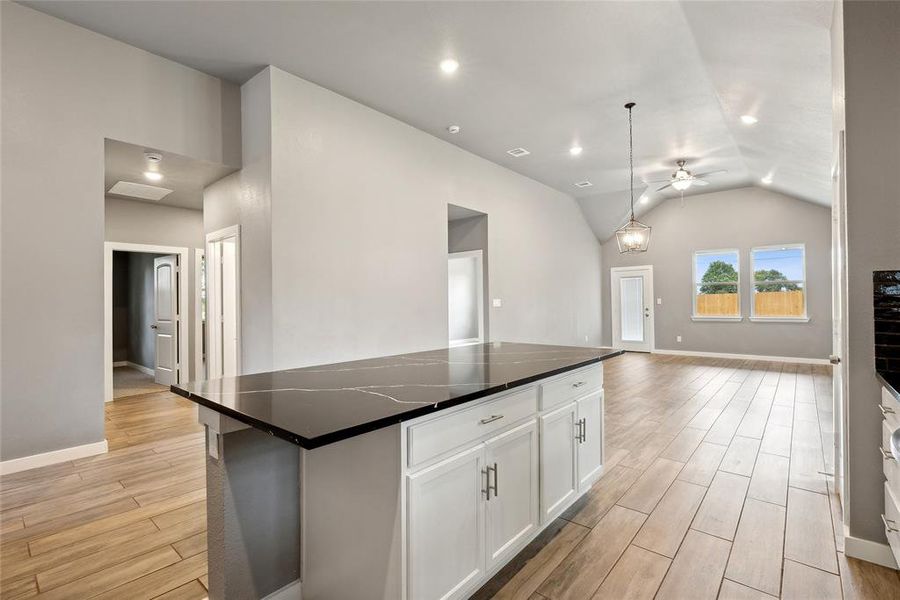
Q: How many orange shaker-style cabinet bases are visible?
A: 0